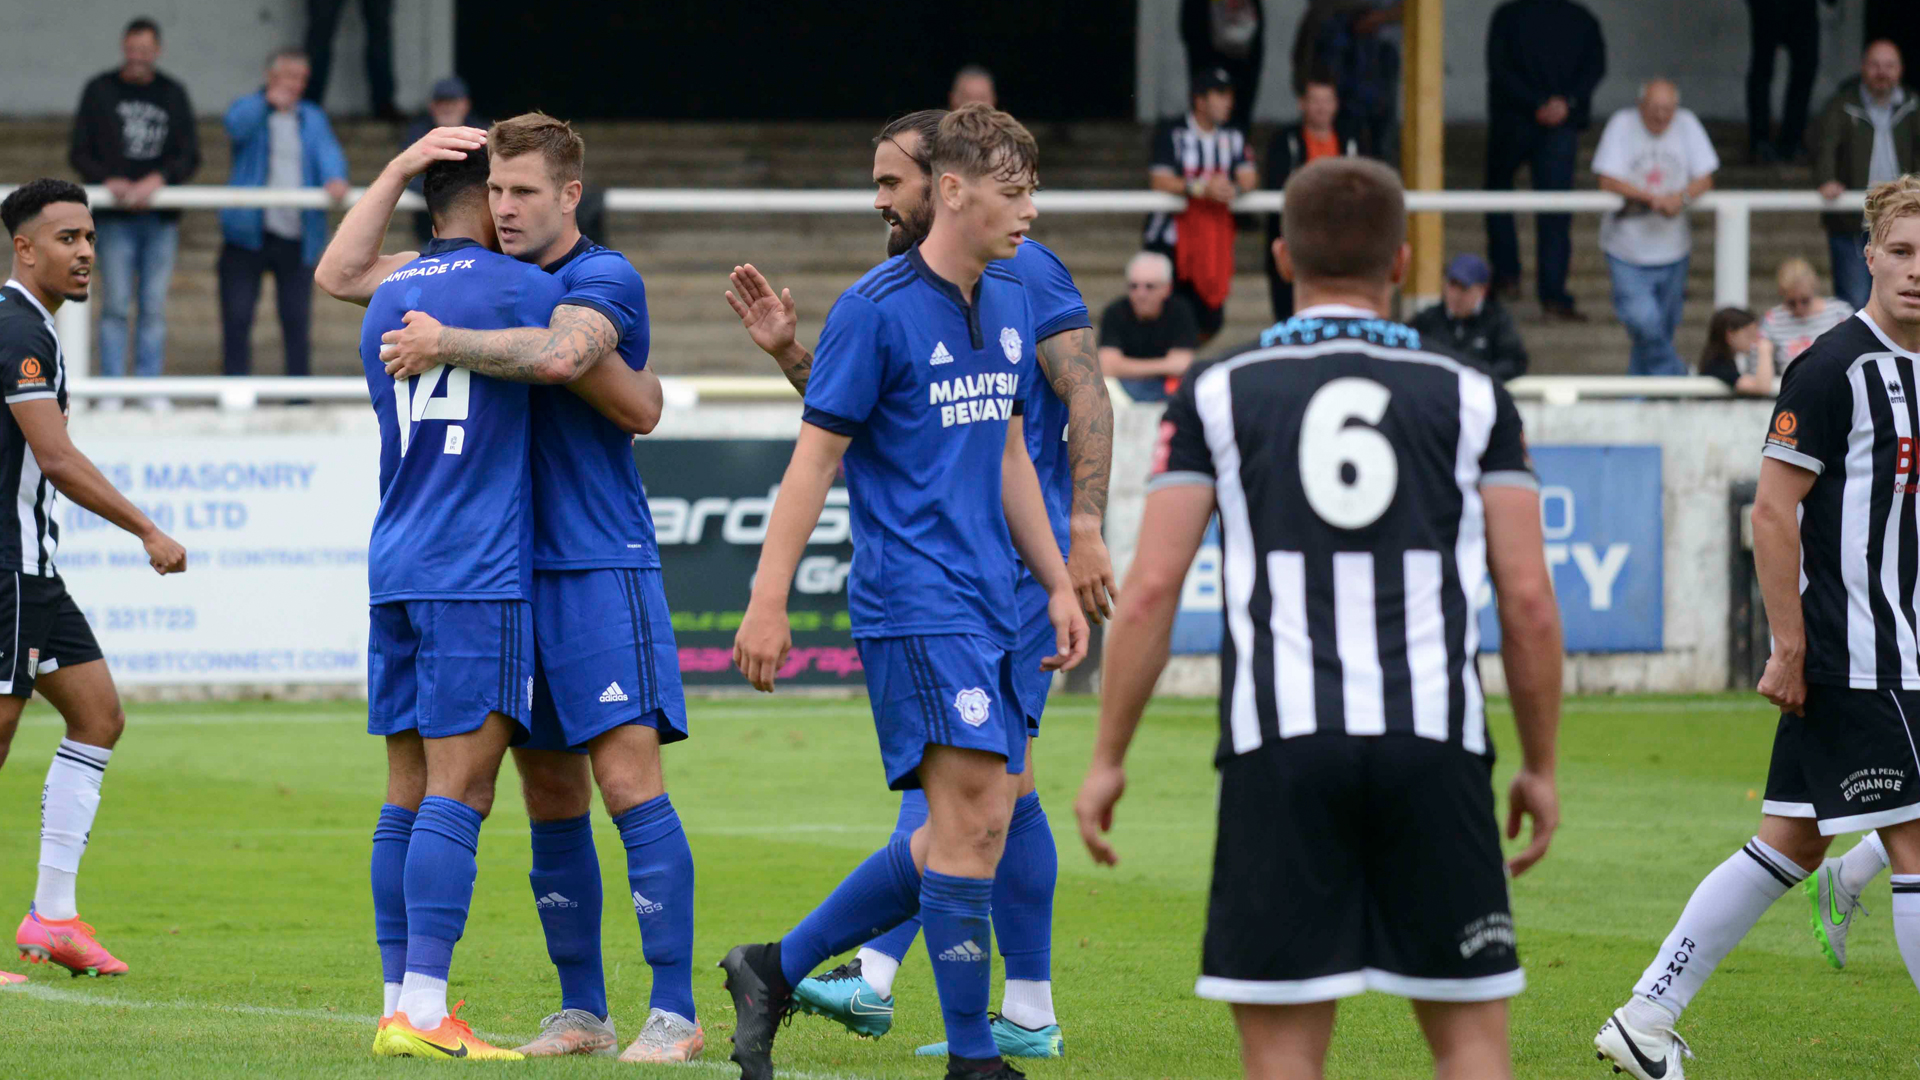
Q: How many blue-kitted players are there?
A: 4